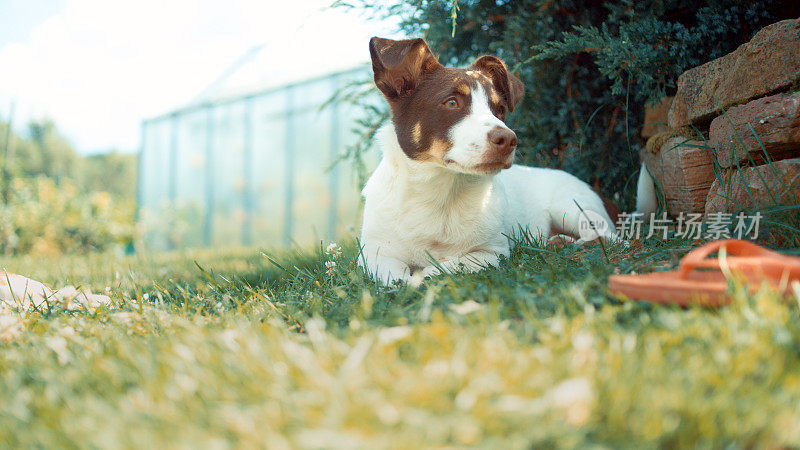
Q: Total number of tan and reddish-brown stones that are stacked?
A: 5